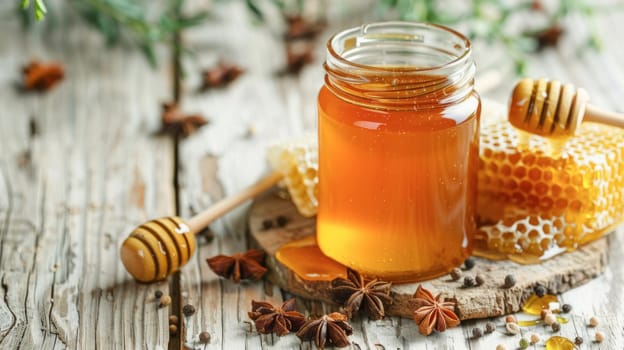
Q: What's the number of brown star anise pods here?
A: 11